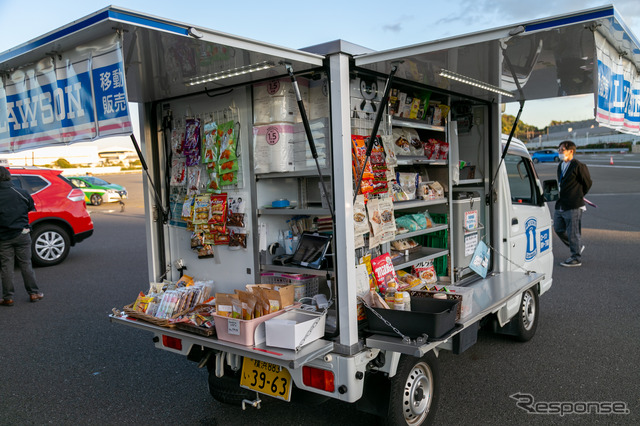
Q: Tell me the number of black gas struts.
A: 4